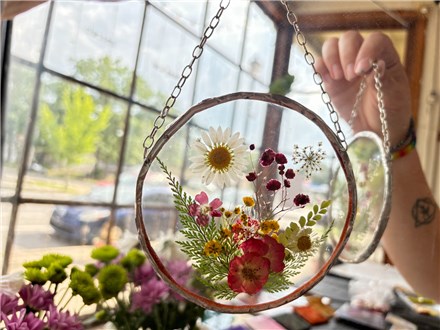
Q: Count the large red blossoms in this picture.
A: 2